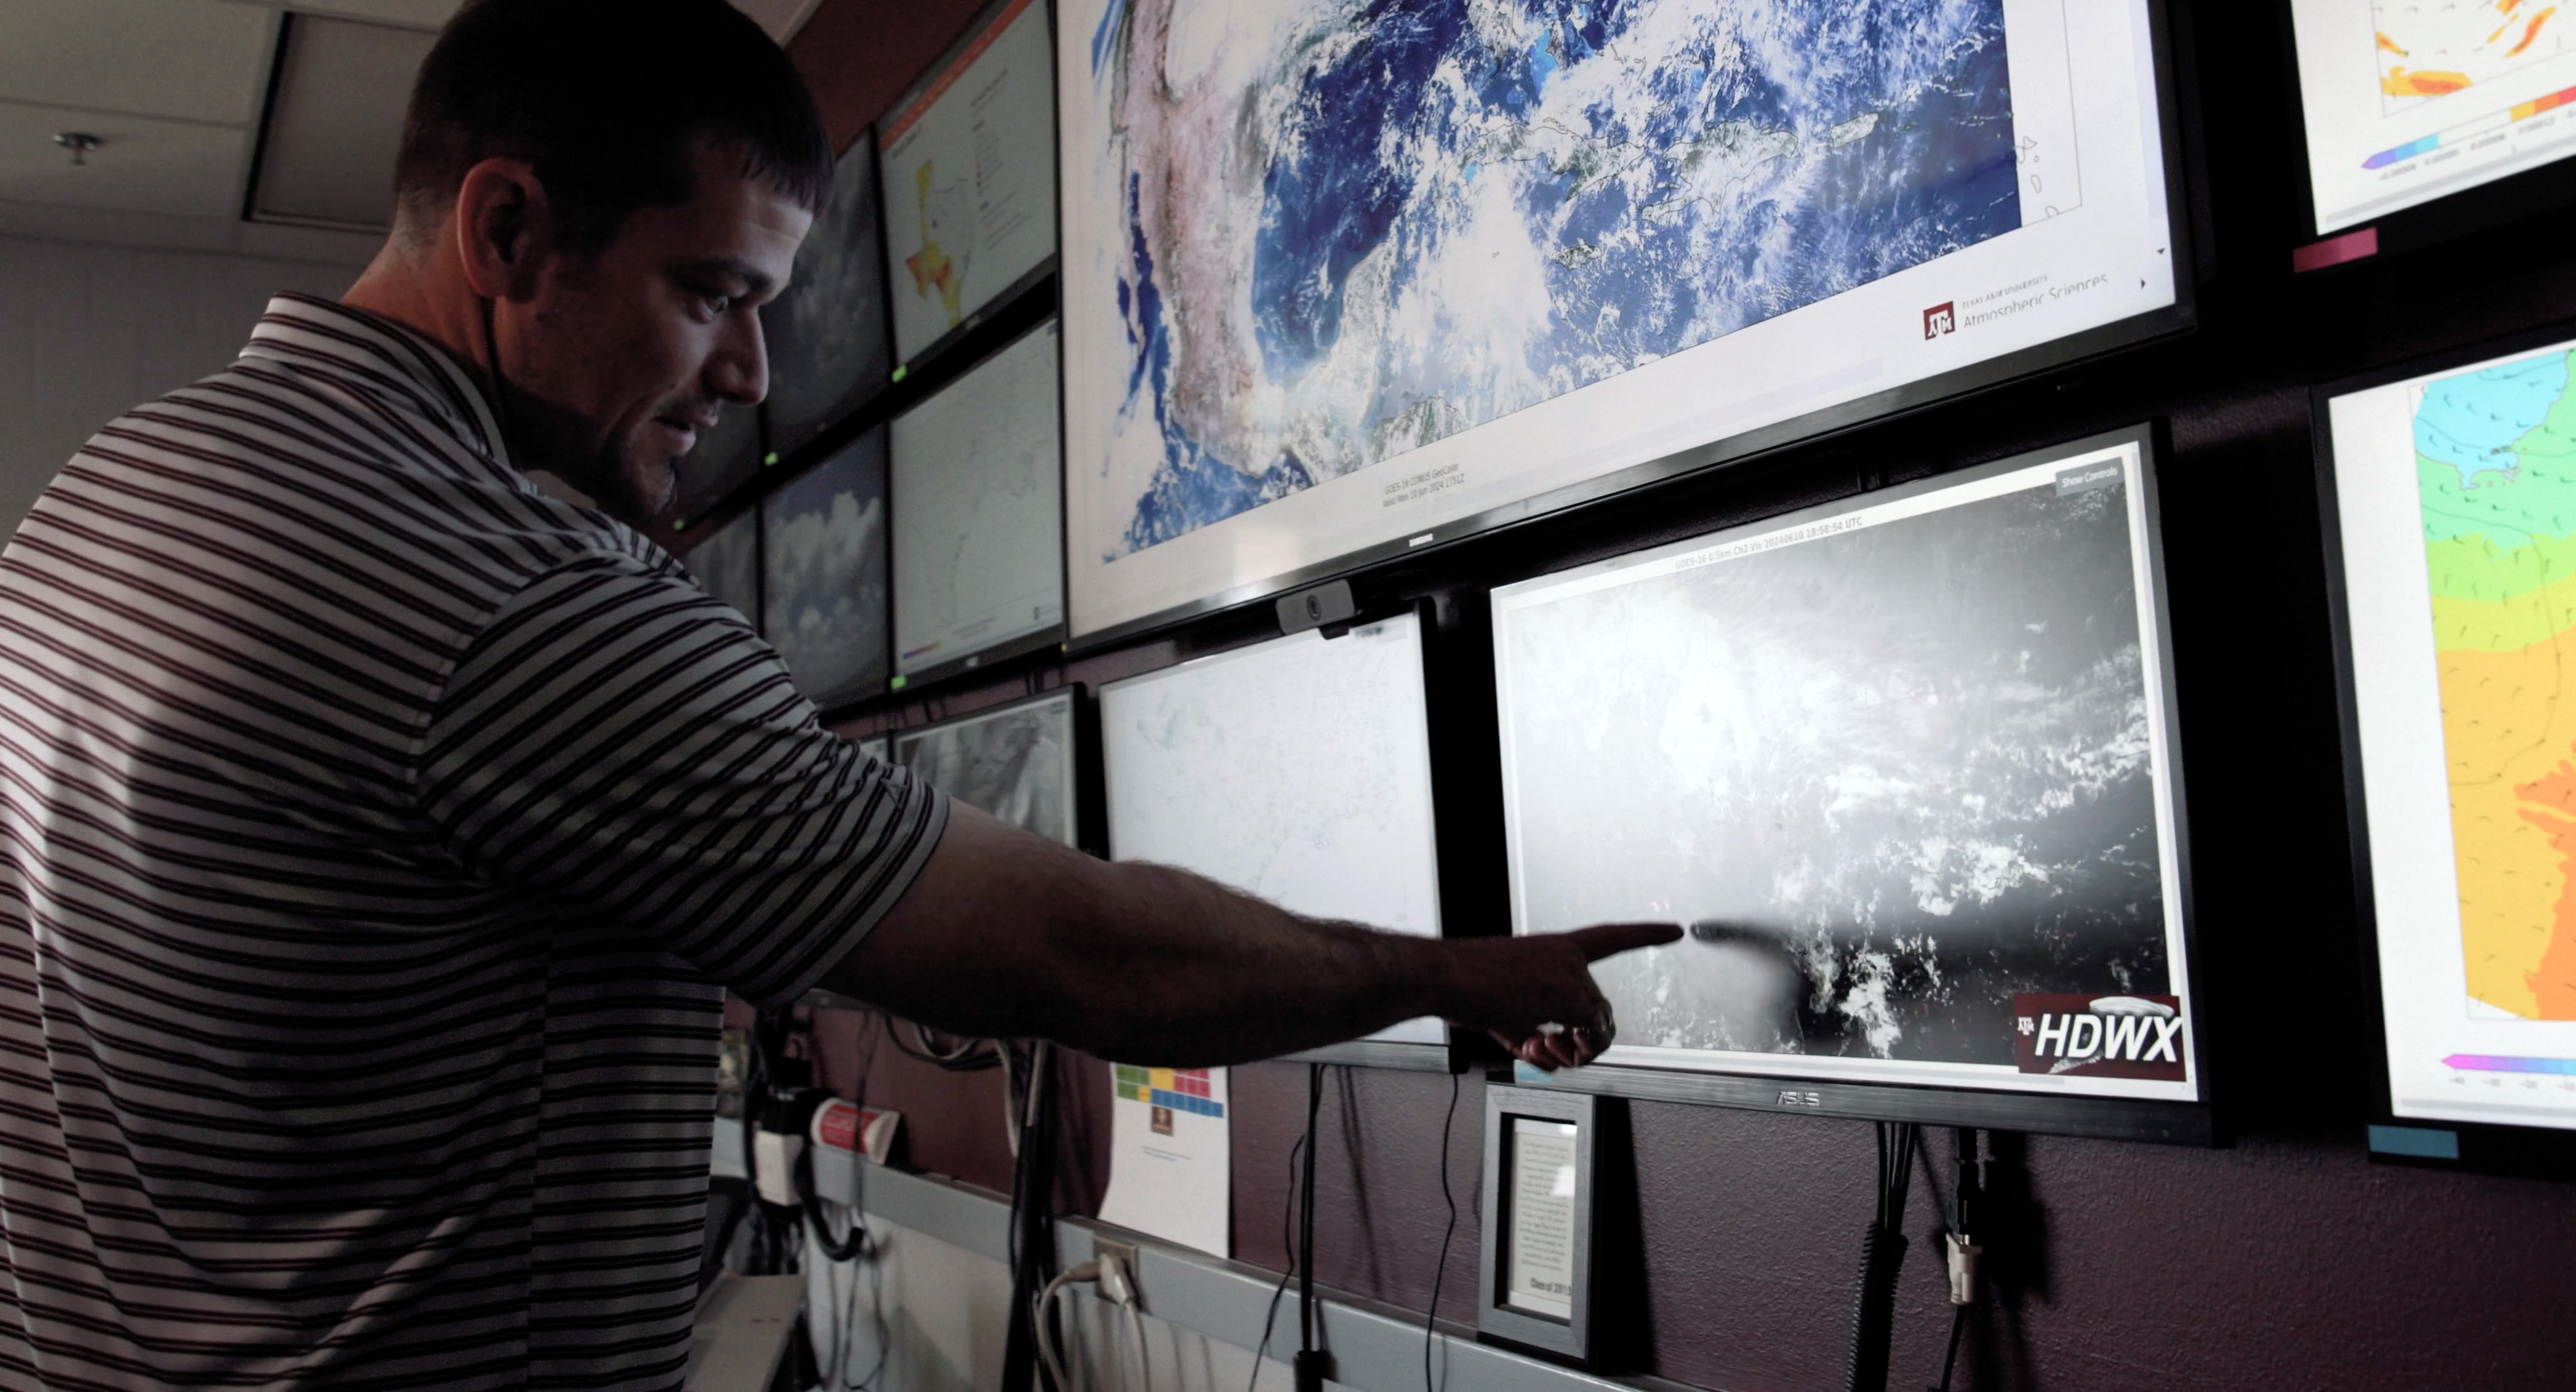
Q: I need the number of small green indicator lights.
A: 4